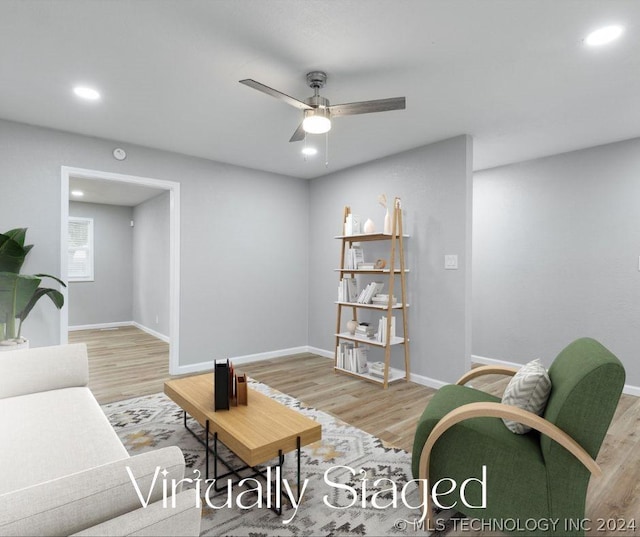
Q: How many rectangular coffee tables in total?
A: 1